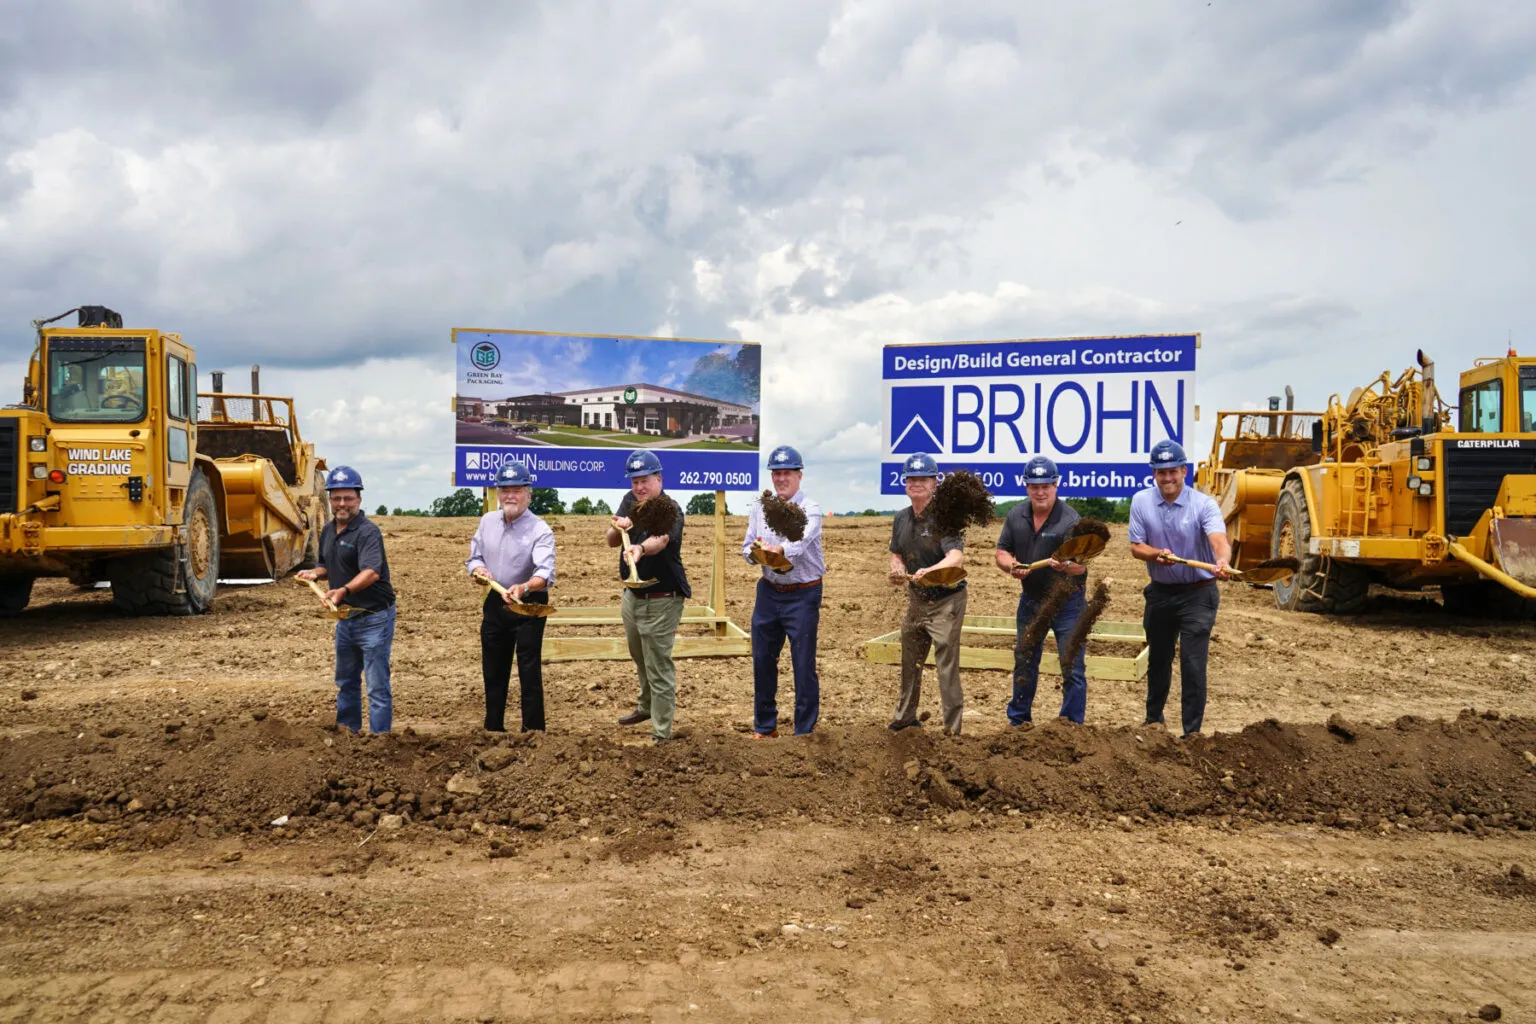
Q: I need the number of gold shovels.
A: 7